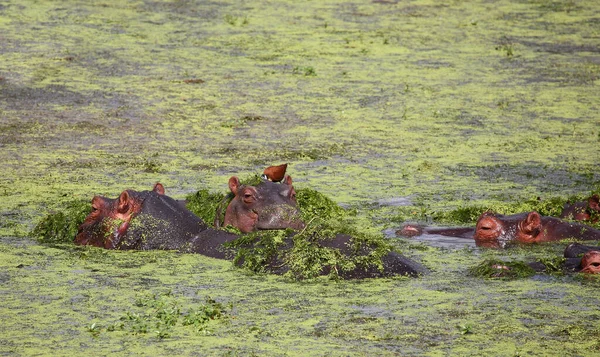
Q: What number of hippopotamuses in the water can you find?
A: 5